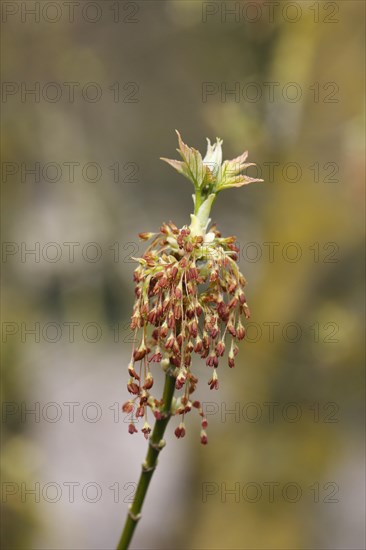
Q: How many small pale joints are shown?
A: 3